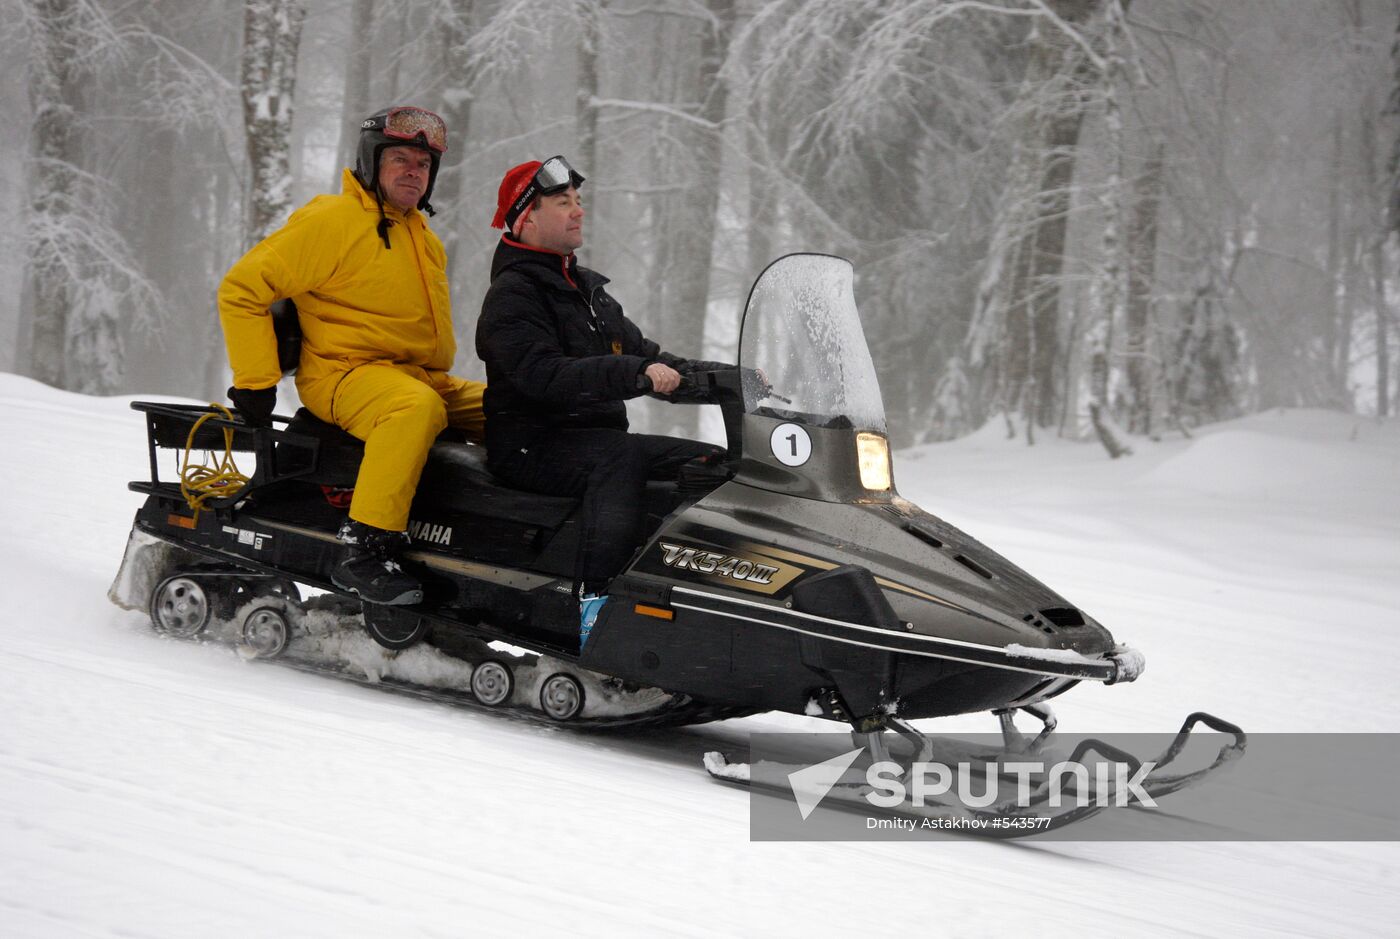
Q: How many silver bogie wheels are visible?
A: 4